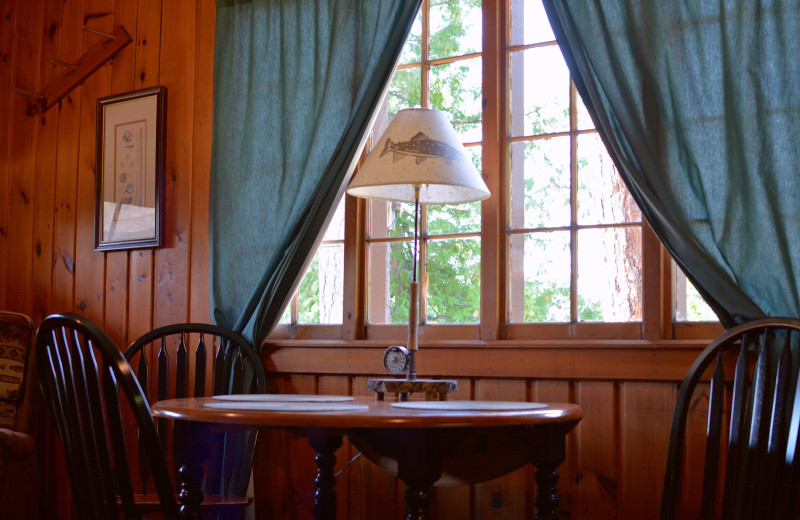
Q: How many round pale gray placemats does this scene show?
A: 3